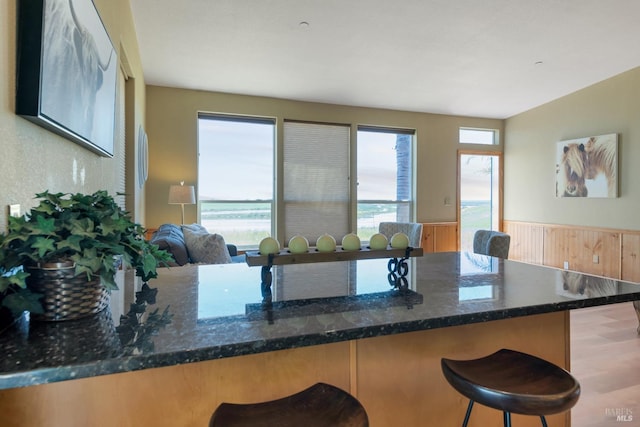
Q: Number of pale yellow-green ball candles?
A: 6